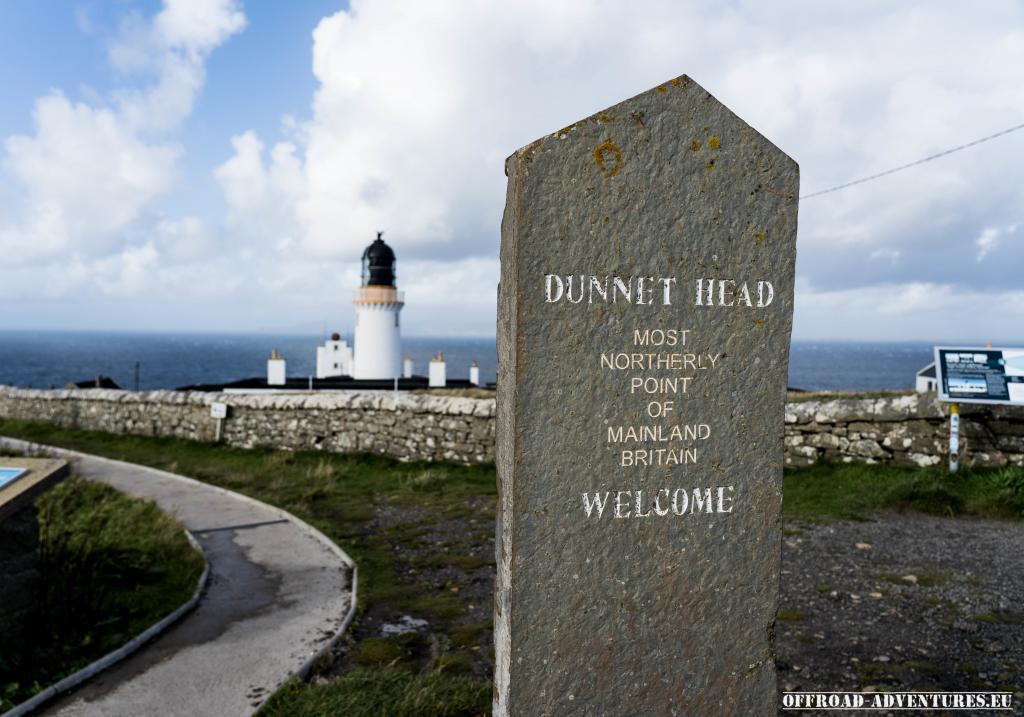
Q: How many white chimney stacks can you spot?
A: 4